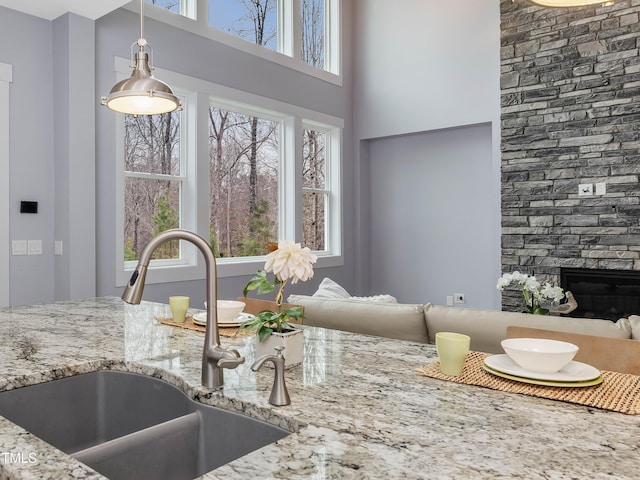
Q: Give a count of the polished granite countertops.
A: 1